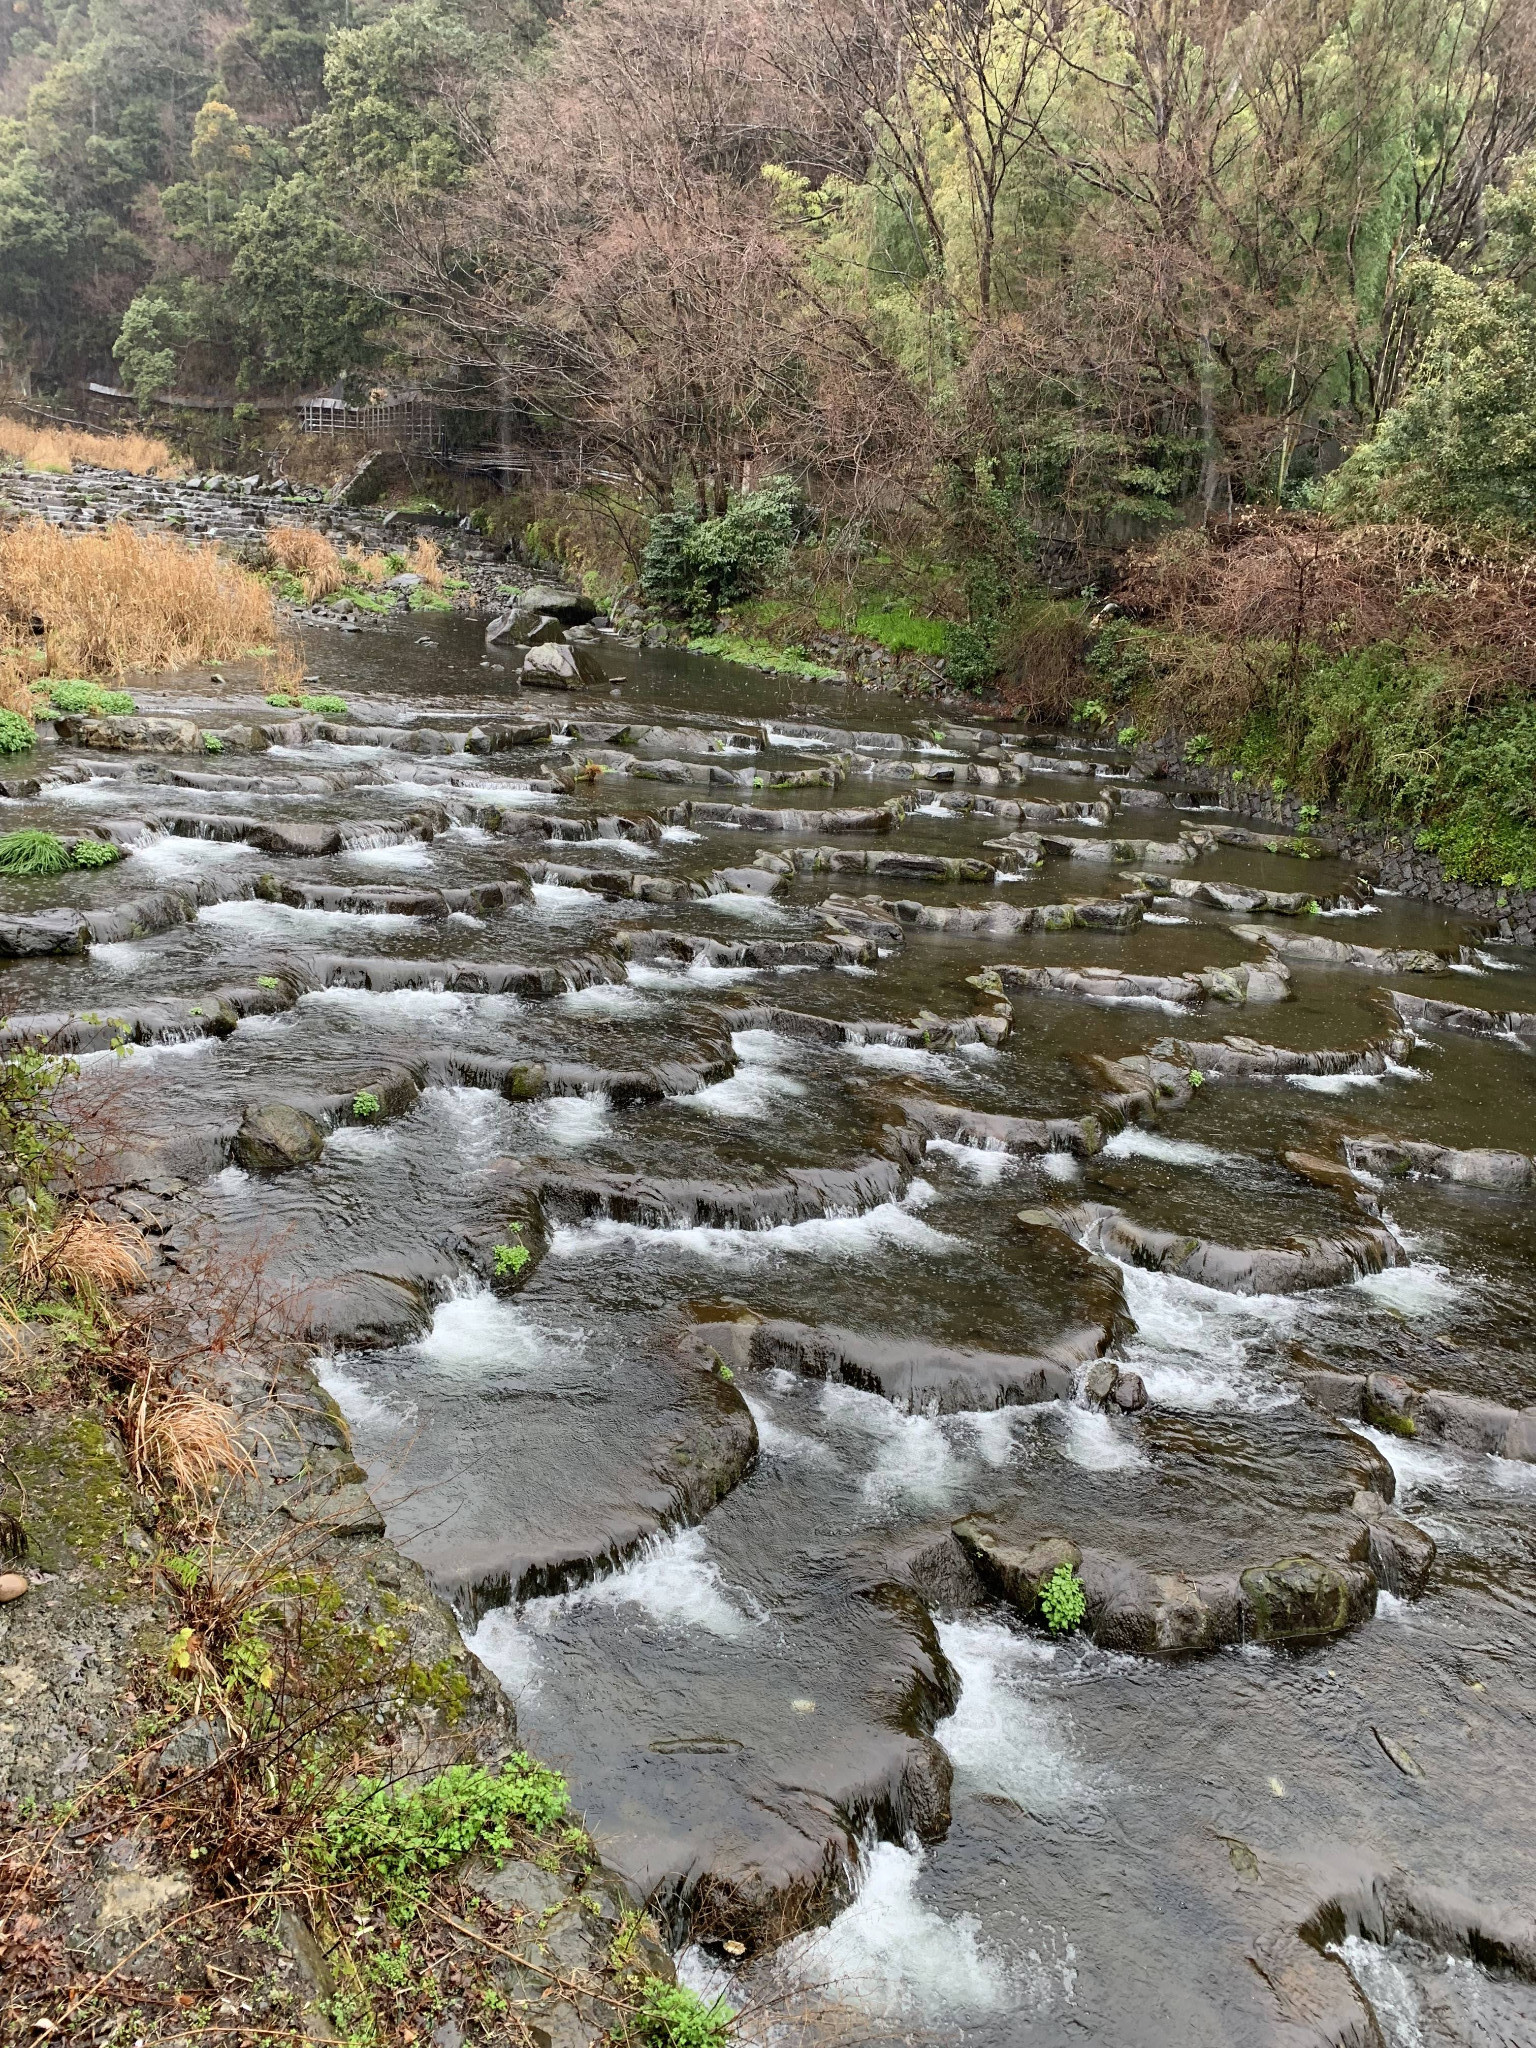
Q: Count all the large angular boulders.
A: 3